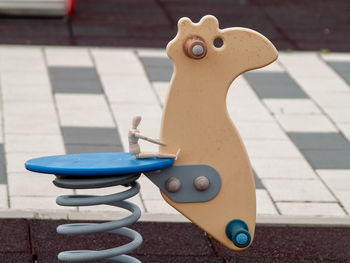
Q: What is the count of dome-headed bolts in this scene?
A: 2